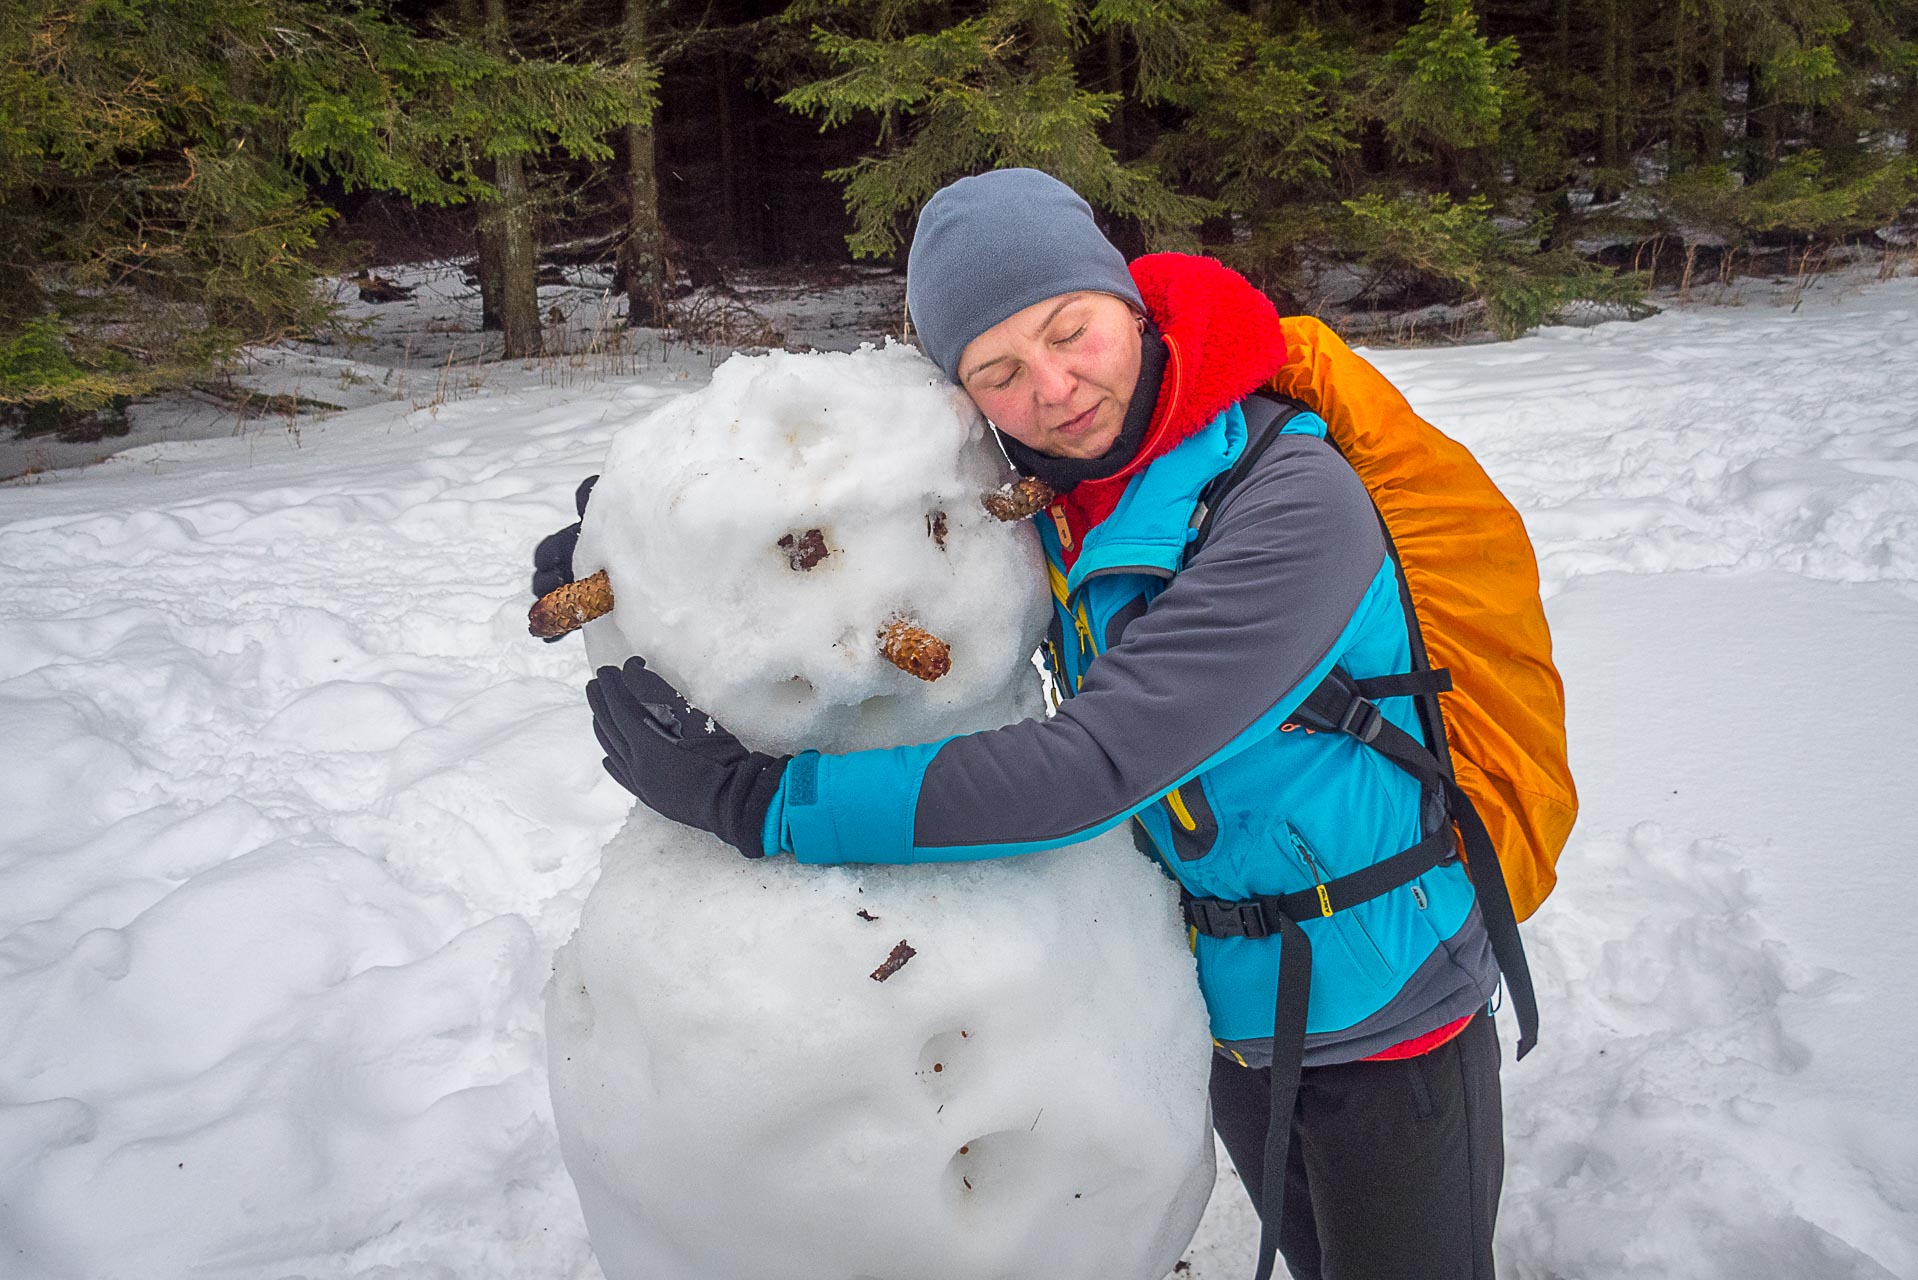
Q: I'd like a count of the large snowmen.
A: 1